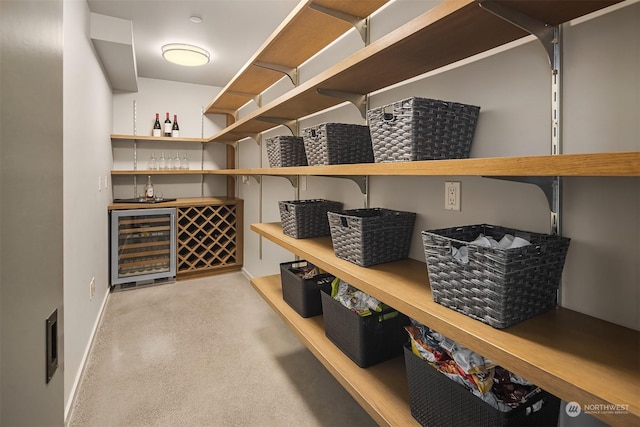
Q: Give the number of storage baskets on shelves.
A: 9